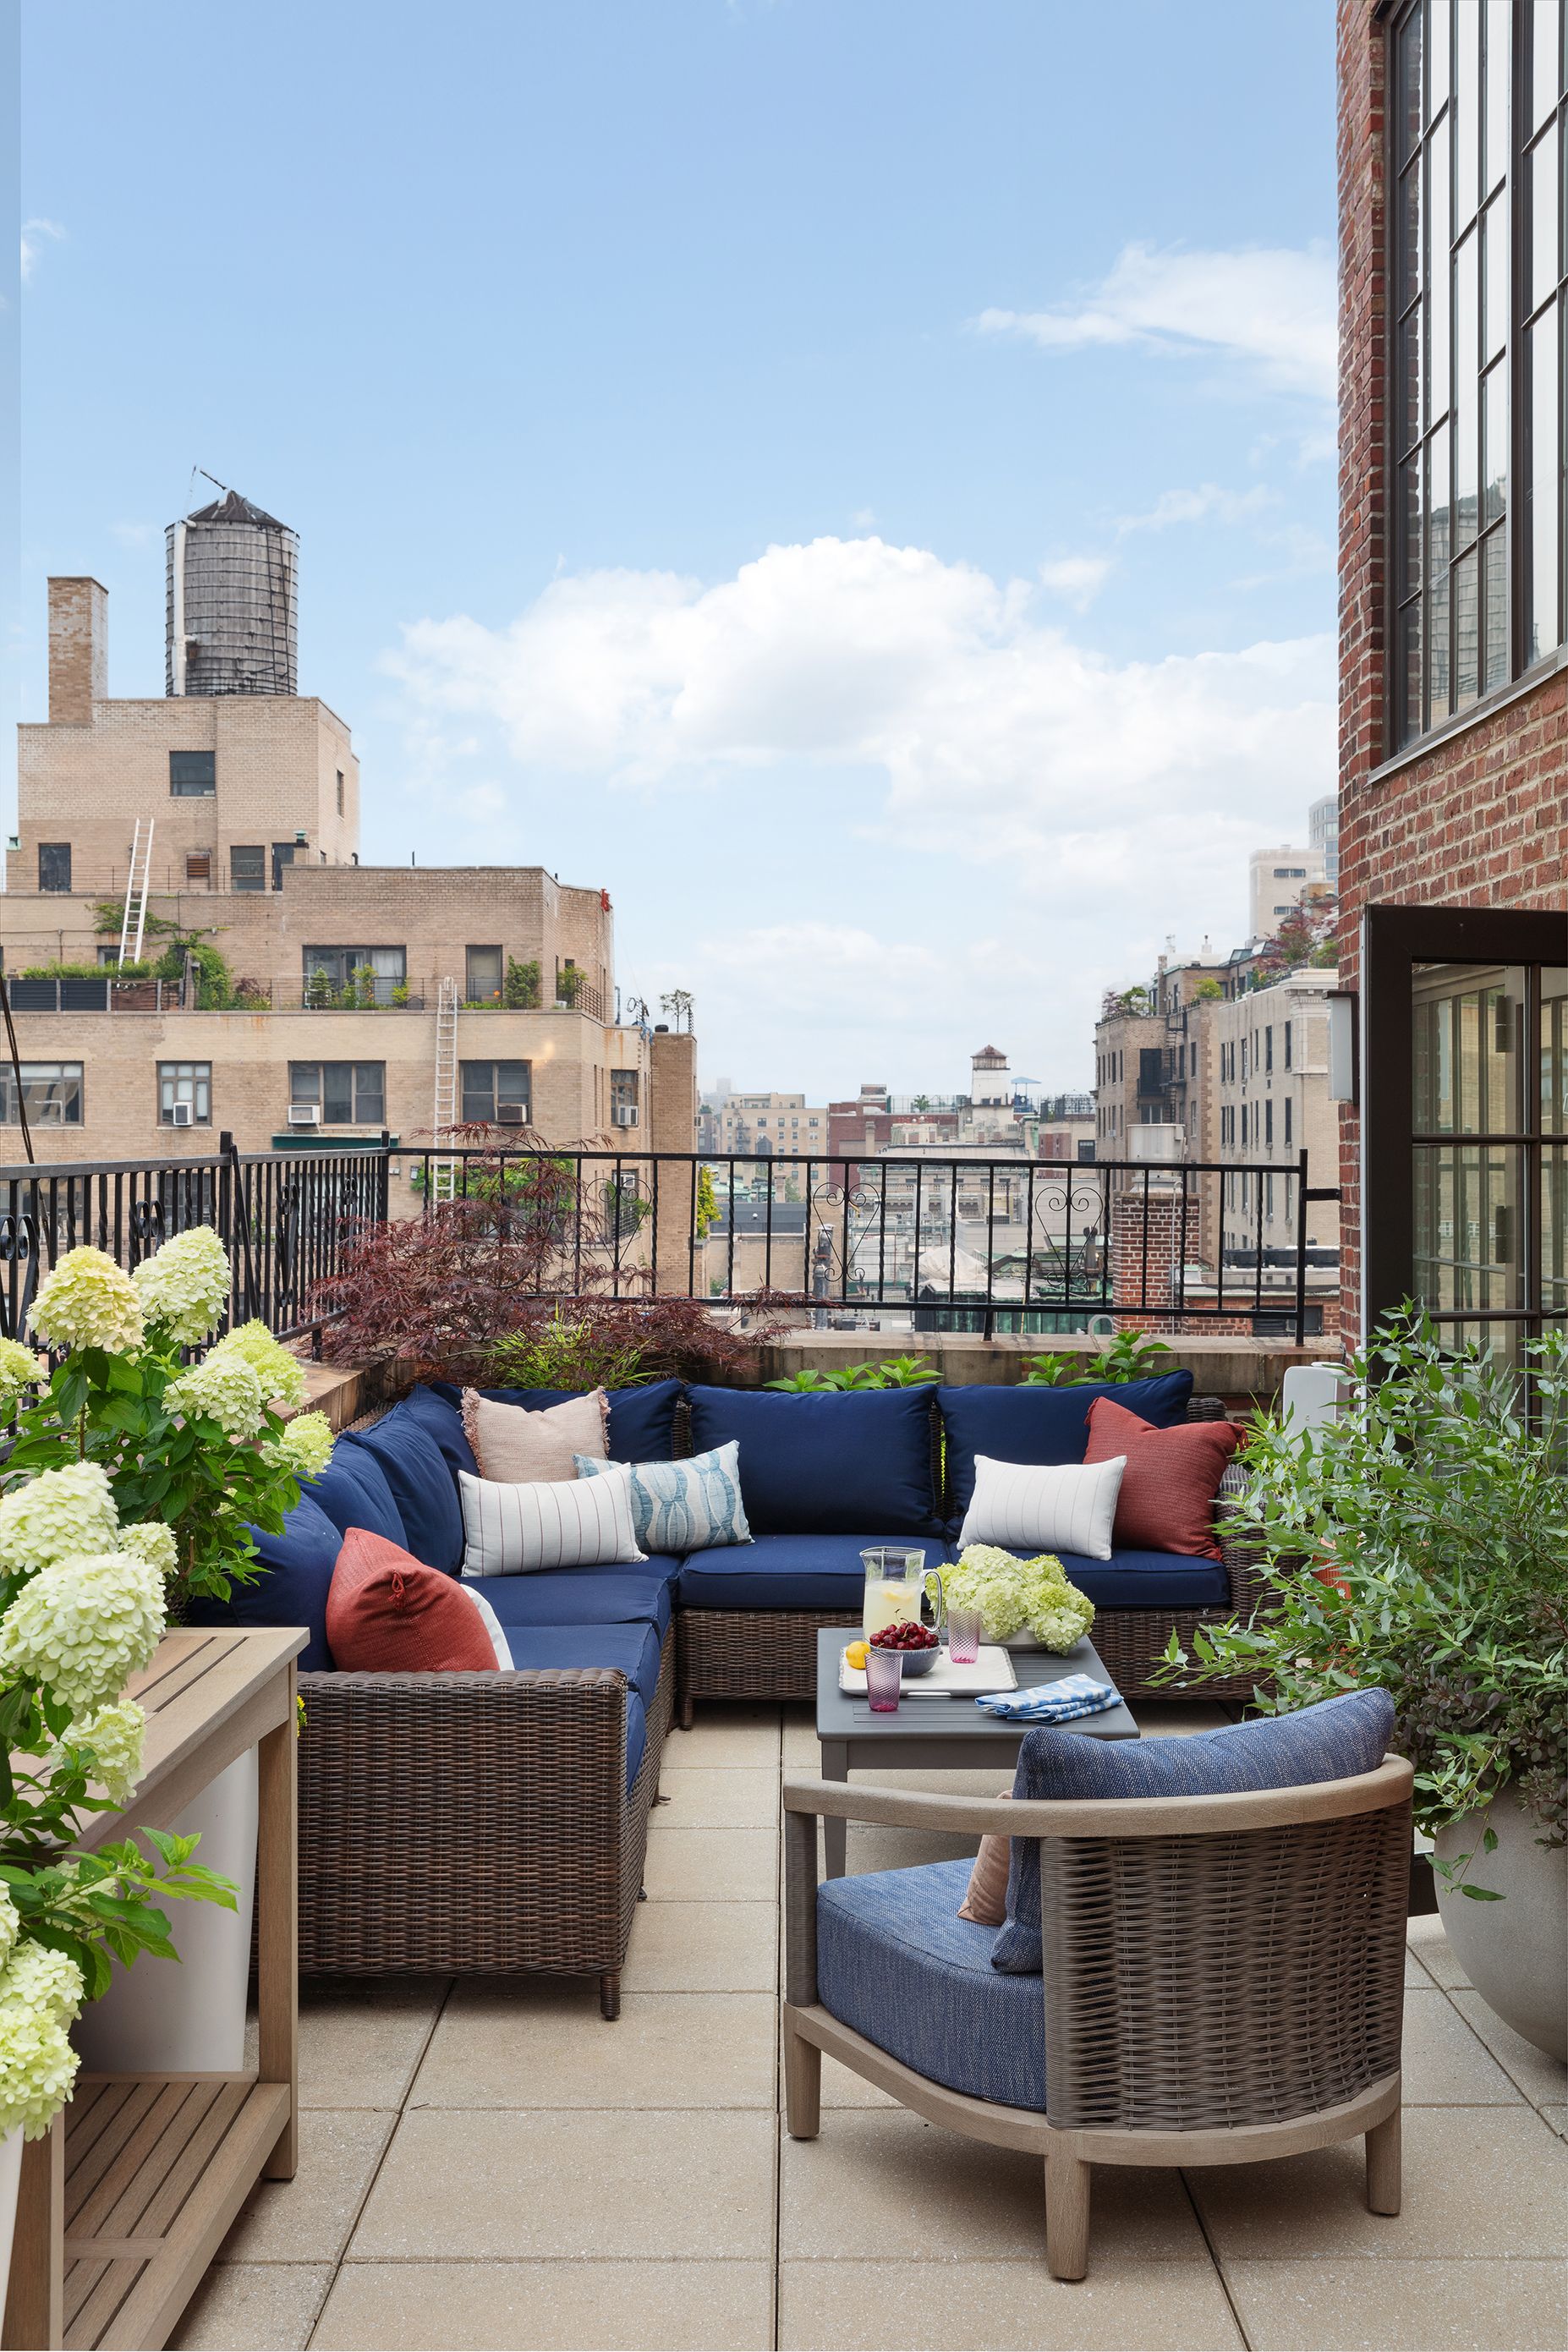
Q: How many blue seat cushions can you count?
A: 7